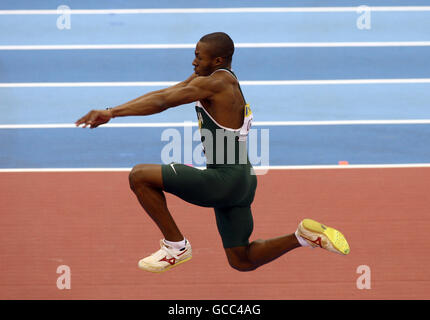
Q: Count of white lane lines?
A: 5